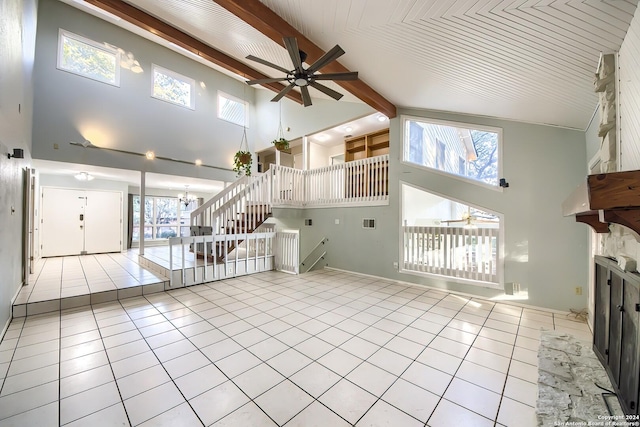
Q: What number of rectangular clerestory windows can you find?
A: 3